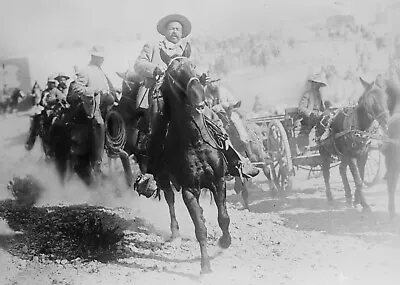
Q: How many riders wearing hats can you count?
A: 5